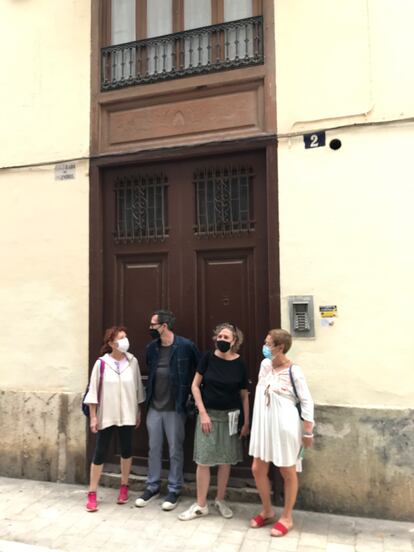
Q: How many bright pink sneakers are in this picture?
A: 2